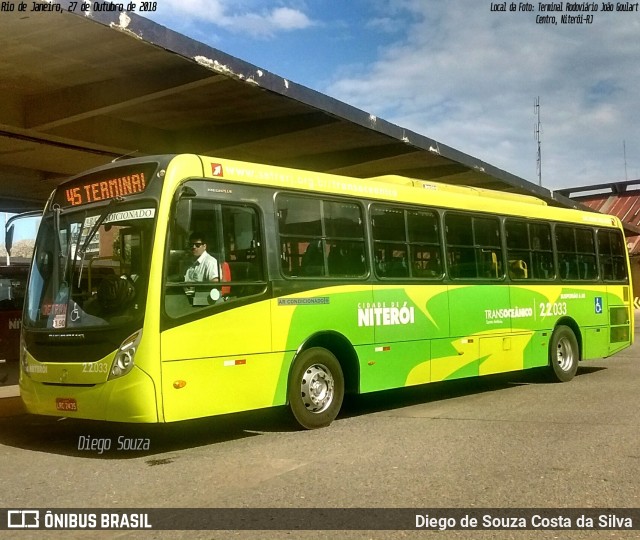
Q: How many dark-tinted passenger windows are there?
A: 6